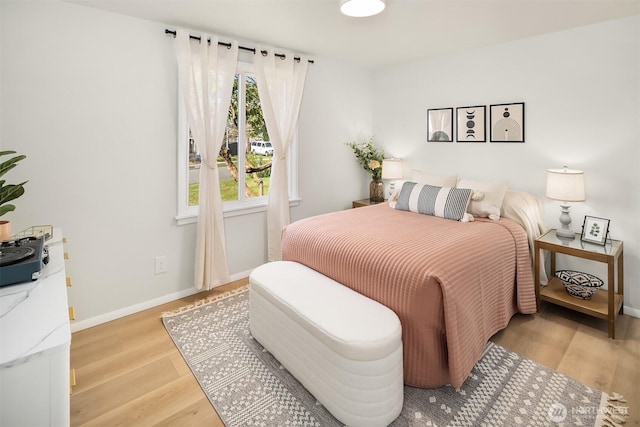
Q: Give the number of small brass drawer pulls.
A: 5